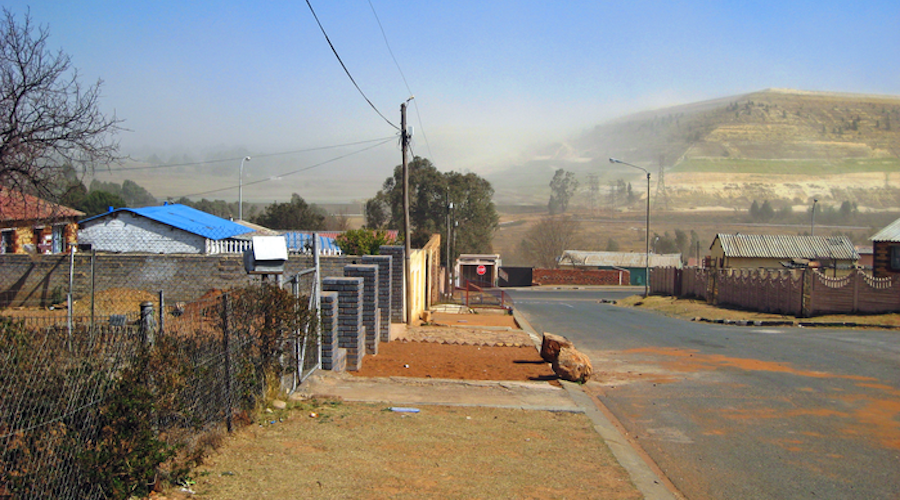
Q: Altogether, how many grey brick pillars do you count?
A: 5